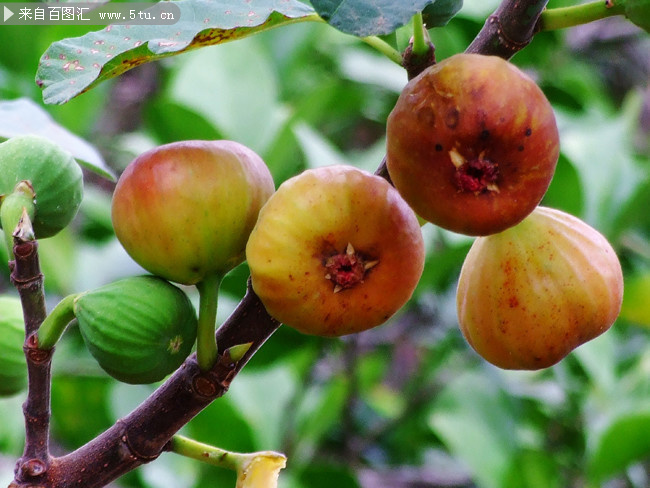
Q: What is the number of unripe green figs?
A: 3